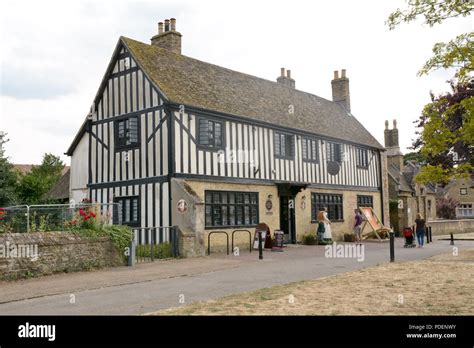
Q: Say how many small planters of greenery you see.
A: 2